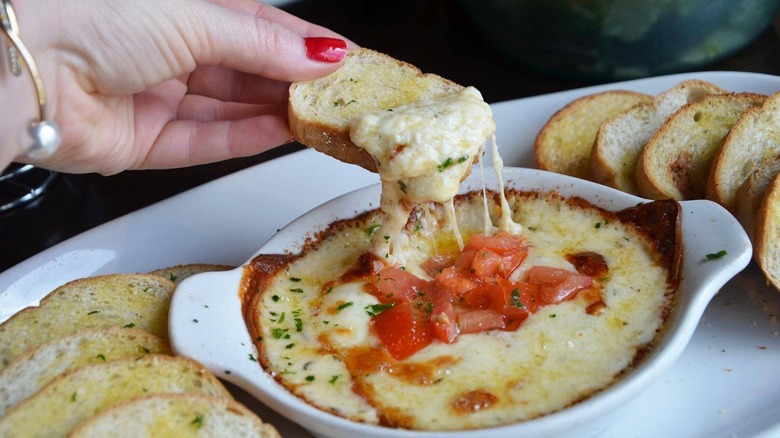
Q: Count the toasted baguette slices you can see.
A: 12